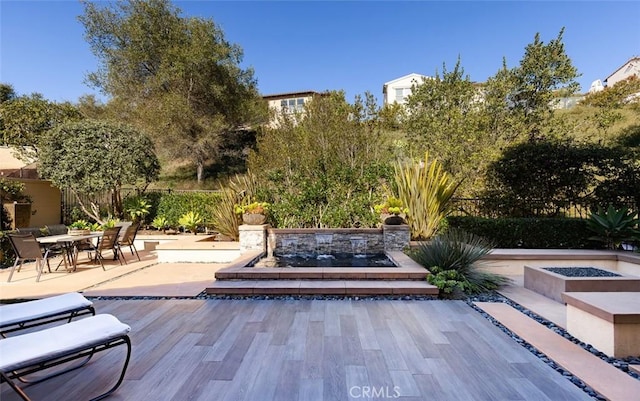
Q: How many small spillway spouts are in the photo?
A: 3